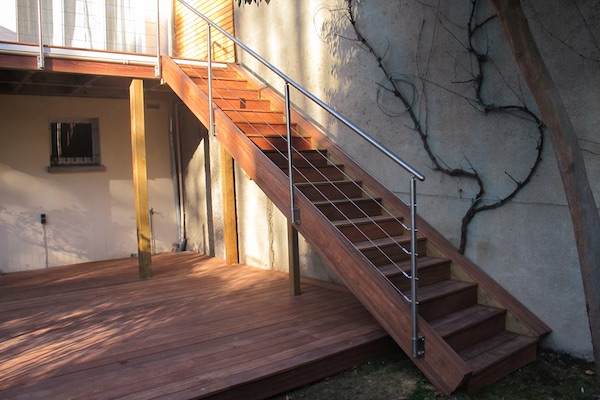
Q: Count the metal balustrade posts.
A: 5